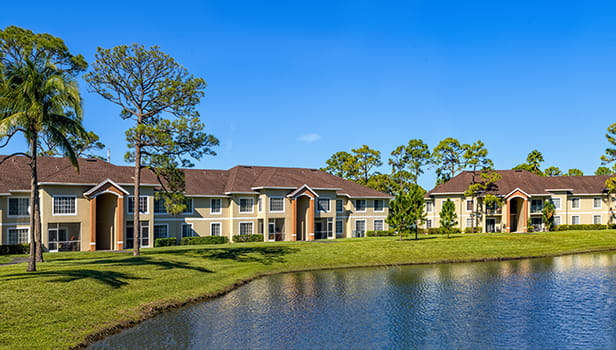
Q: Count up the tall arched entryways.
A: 3